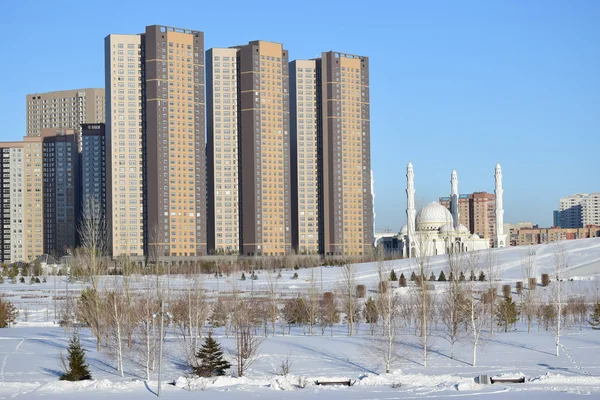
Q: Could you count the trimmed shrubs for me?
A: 11